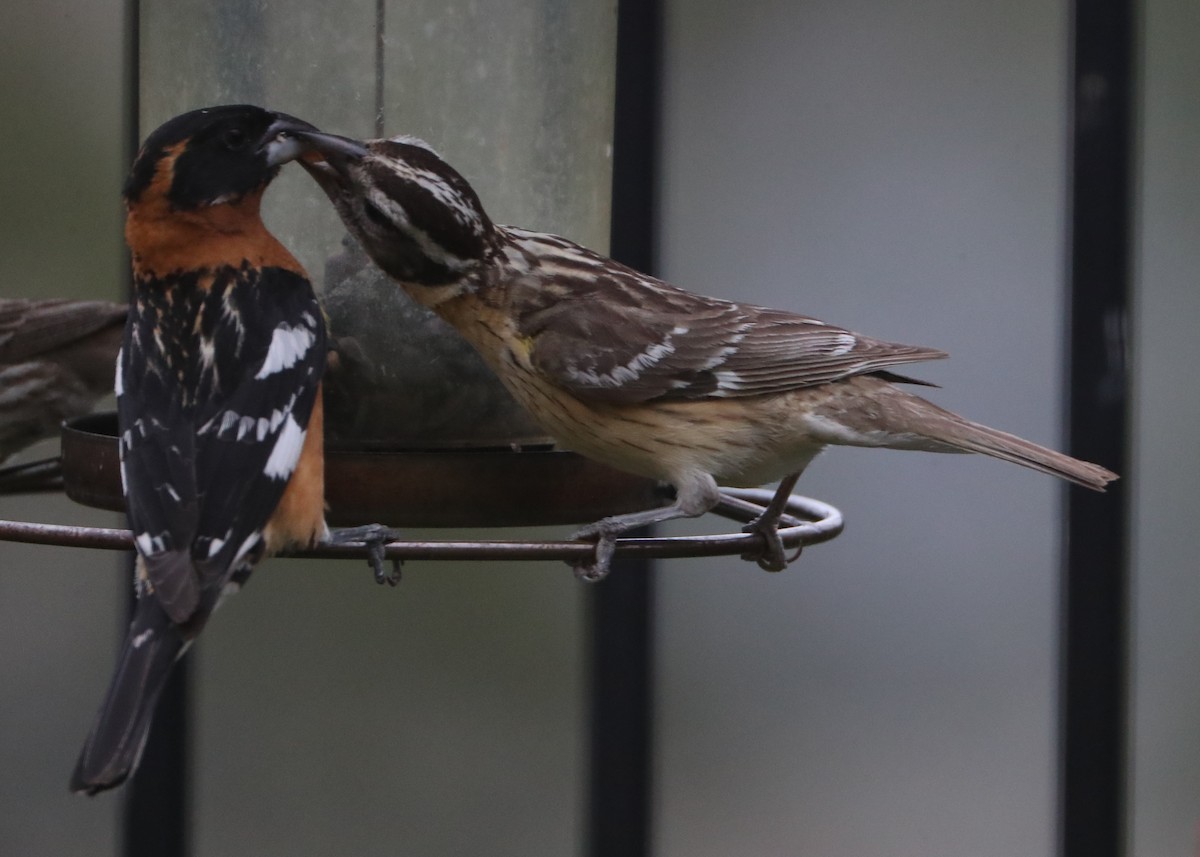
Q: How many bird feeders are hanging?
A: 1